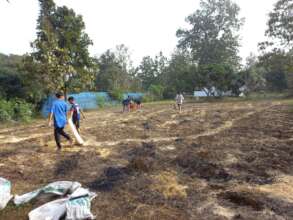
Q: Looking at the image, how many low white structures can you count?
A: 1